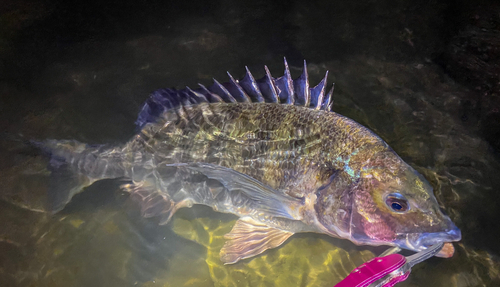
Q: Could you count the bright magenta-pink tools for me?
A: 1